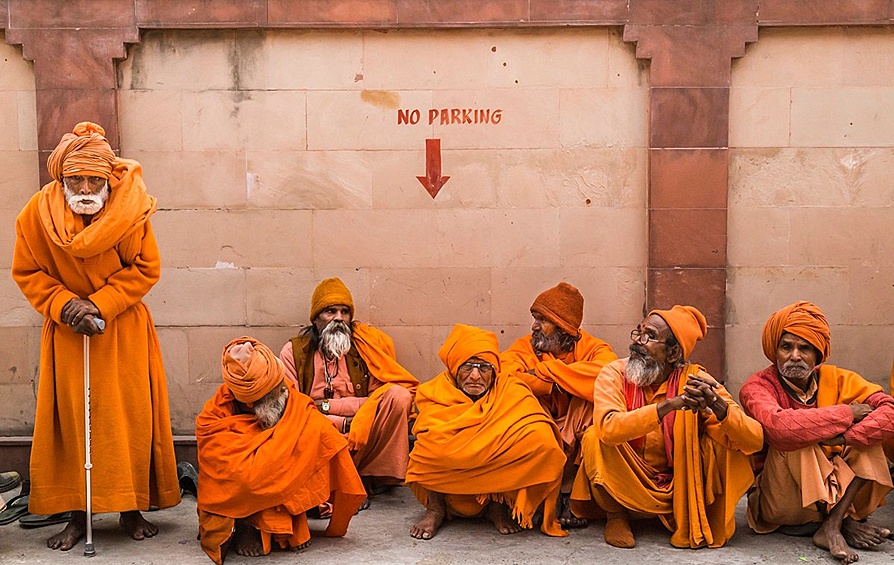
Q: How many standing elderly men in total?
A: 1